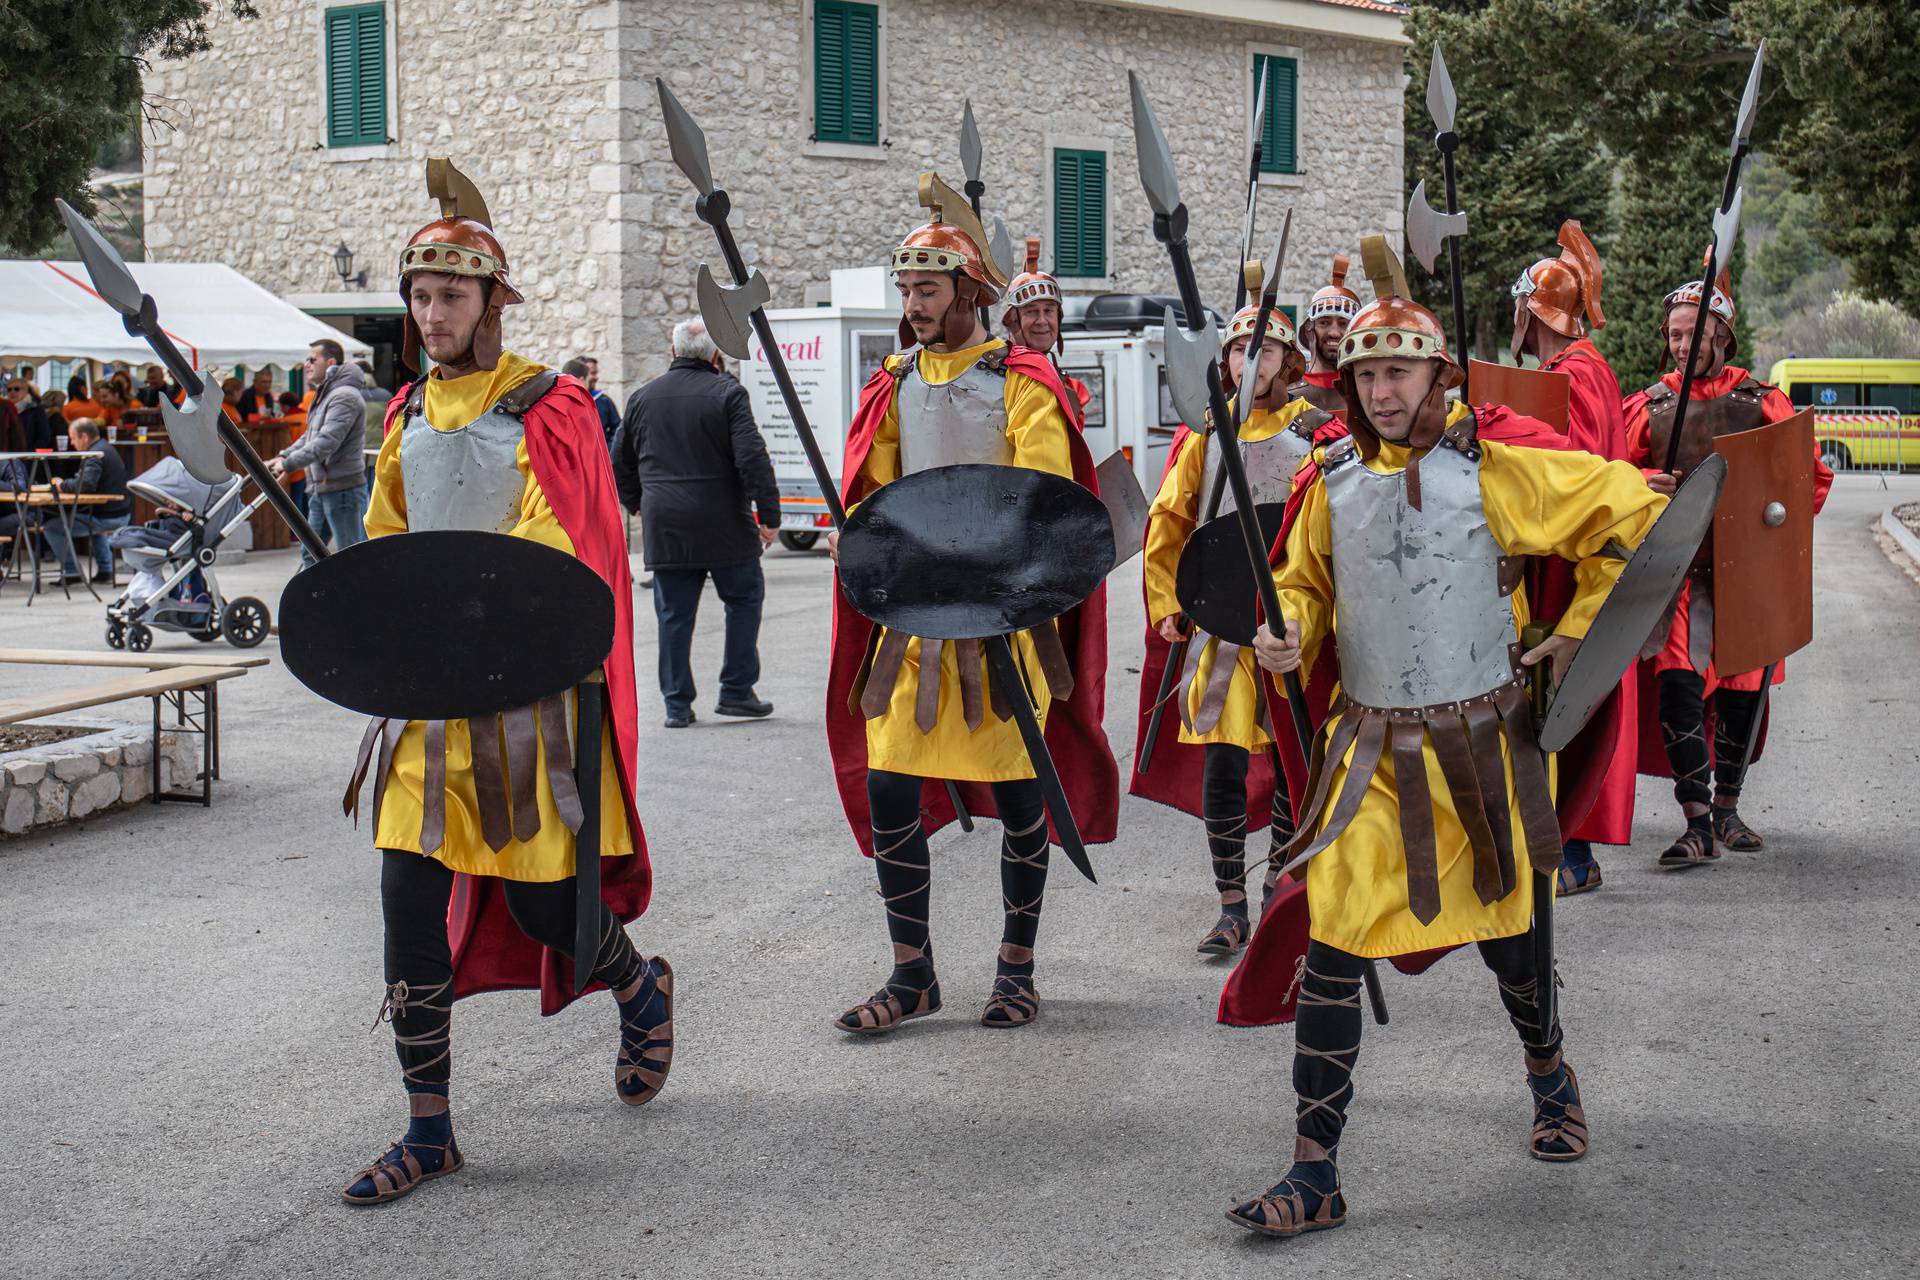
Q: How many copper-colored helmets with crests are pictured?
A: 8